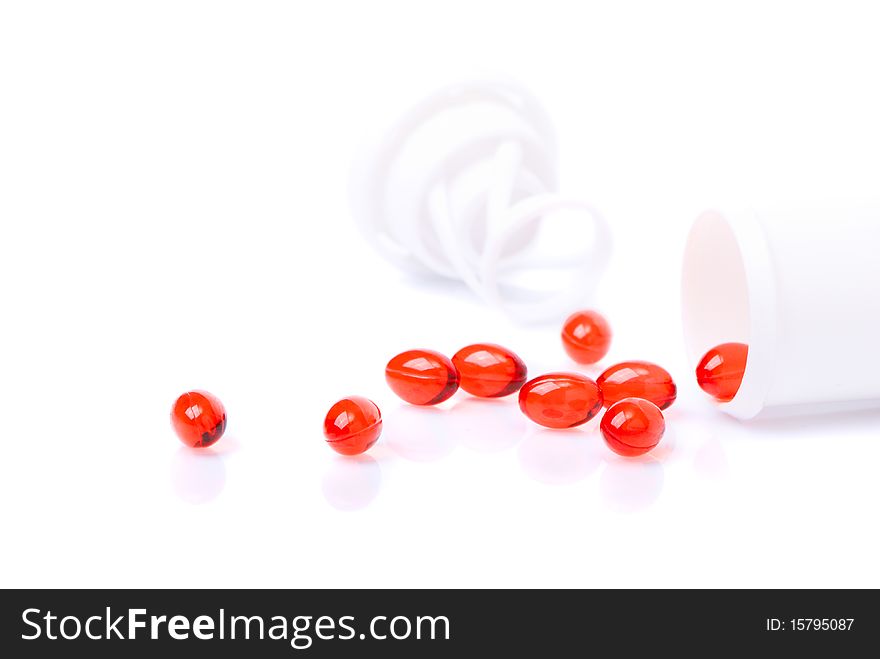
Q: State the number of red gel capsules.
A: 9